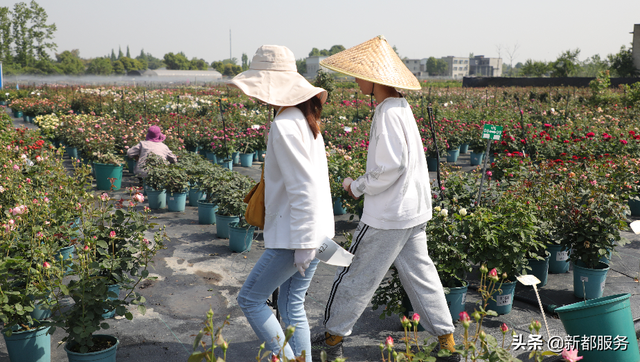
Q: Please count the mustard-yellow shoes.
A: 2